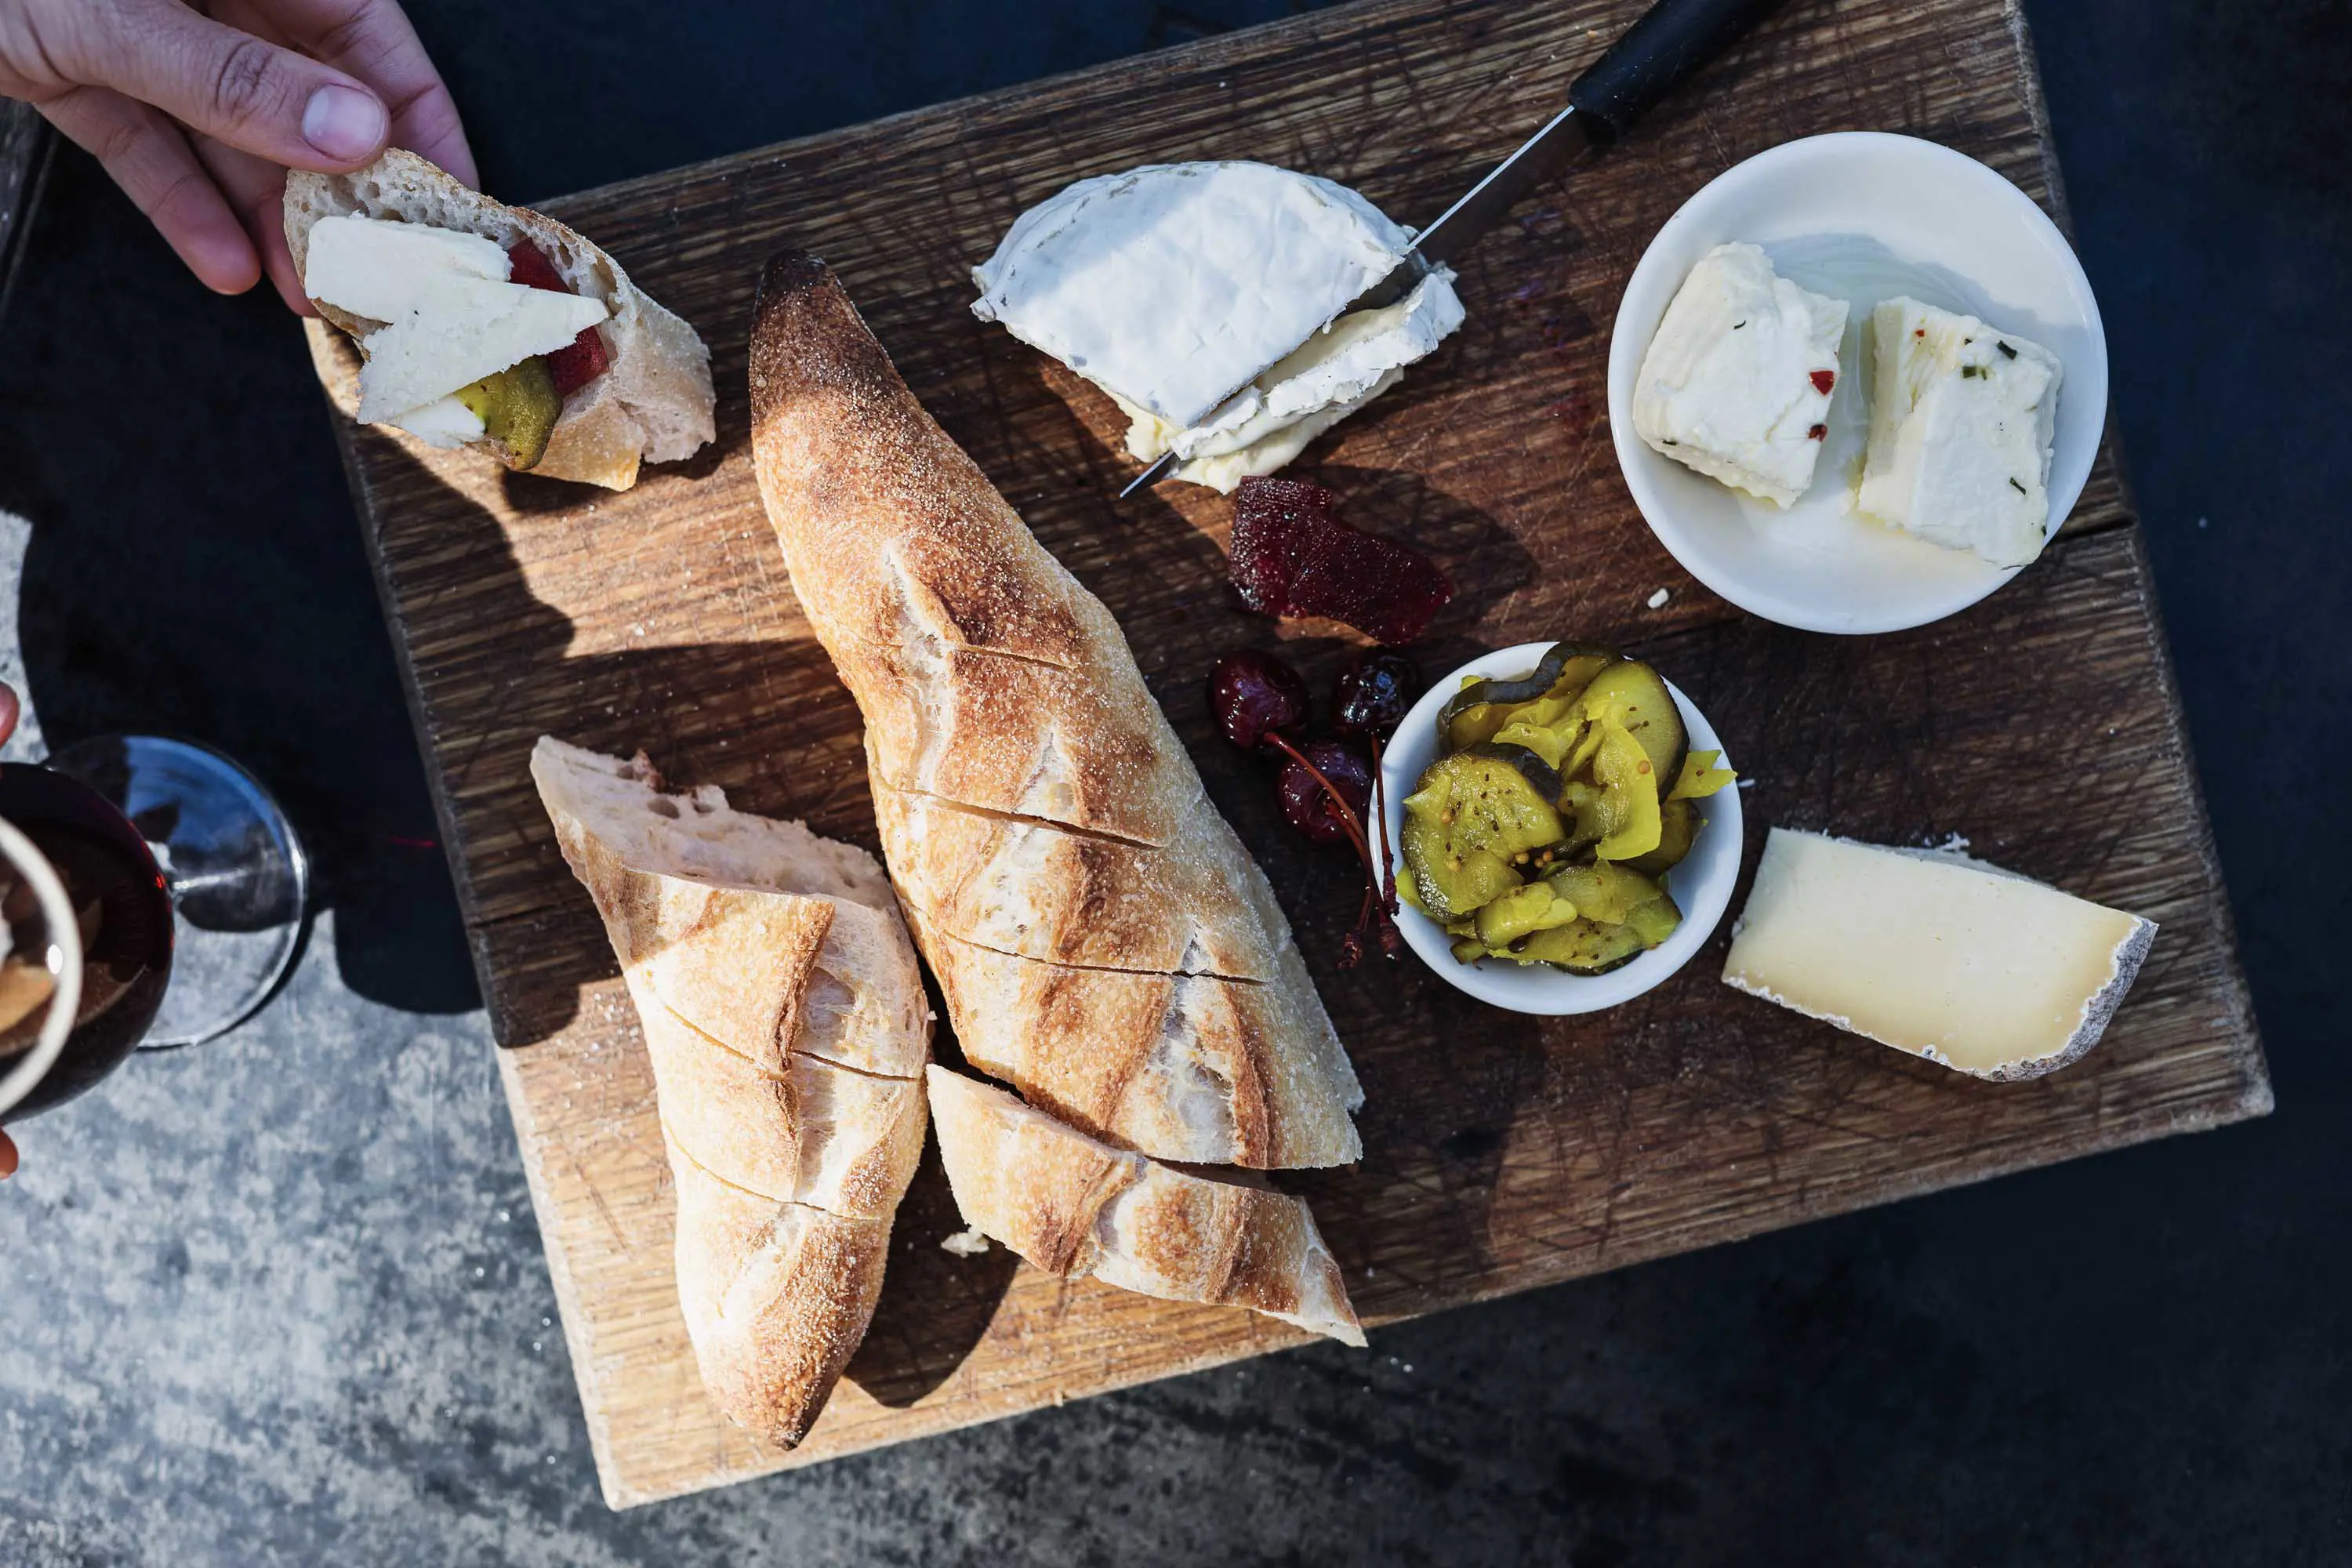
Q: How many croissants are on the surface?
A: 0